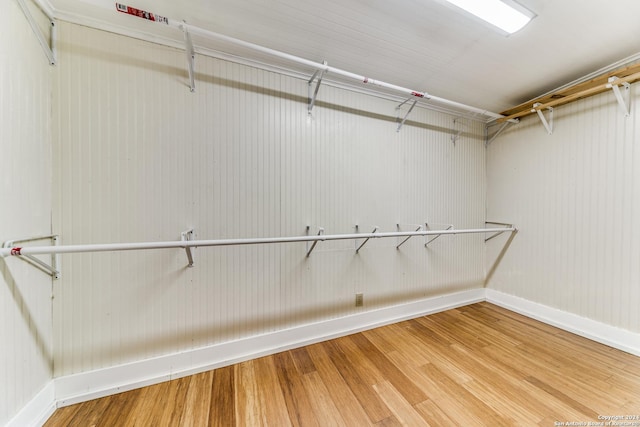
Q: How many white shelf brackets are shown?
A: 15